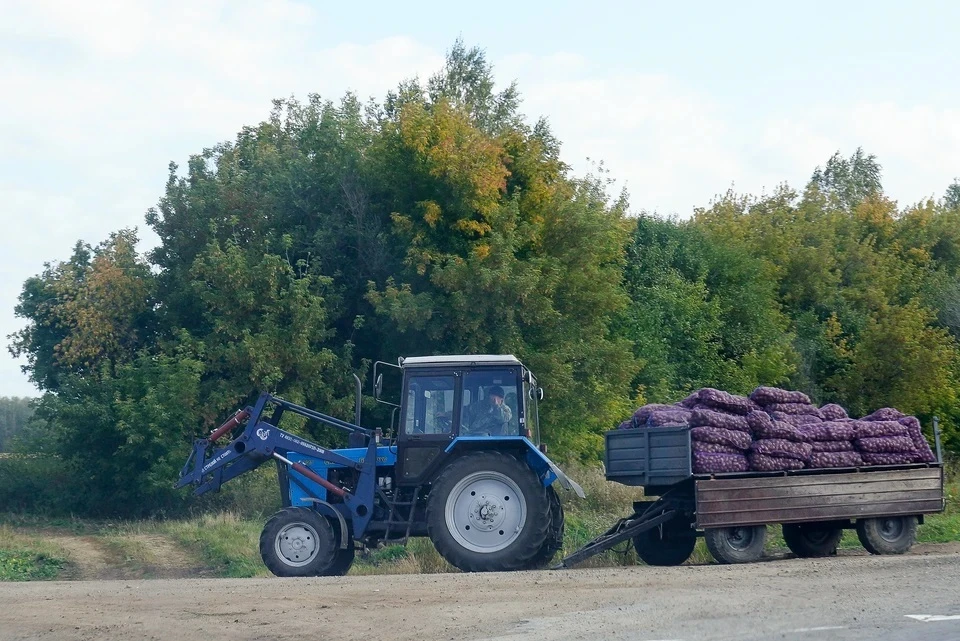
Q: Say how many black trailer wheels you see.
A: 4